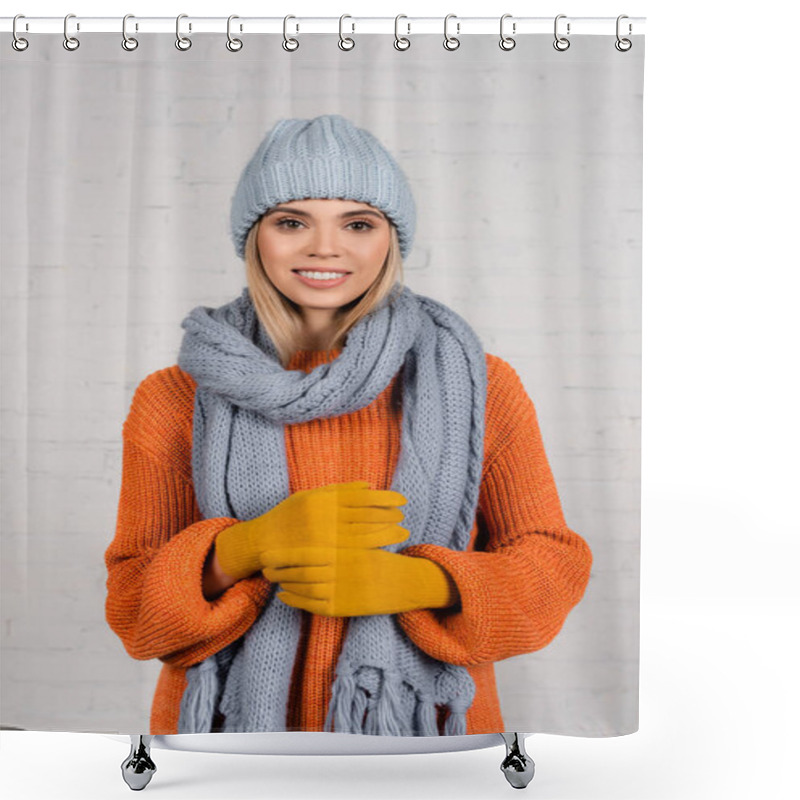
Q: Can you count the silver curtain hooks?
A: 12